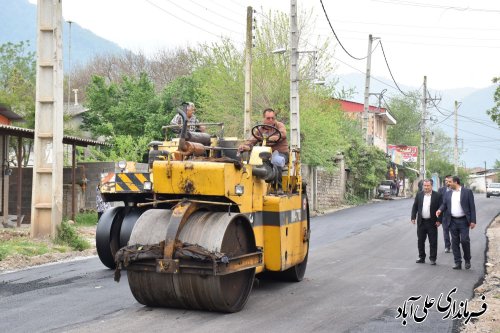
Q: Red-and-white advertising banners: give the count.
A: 1